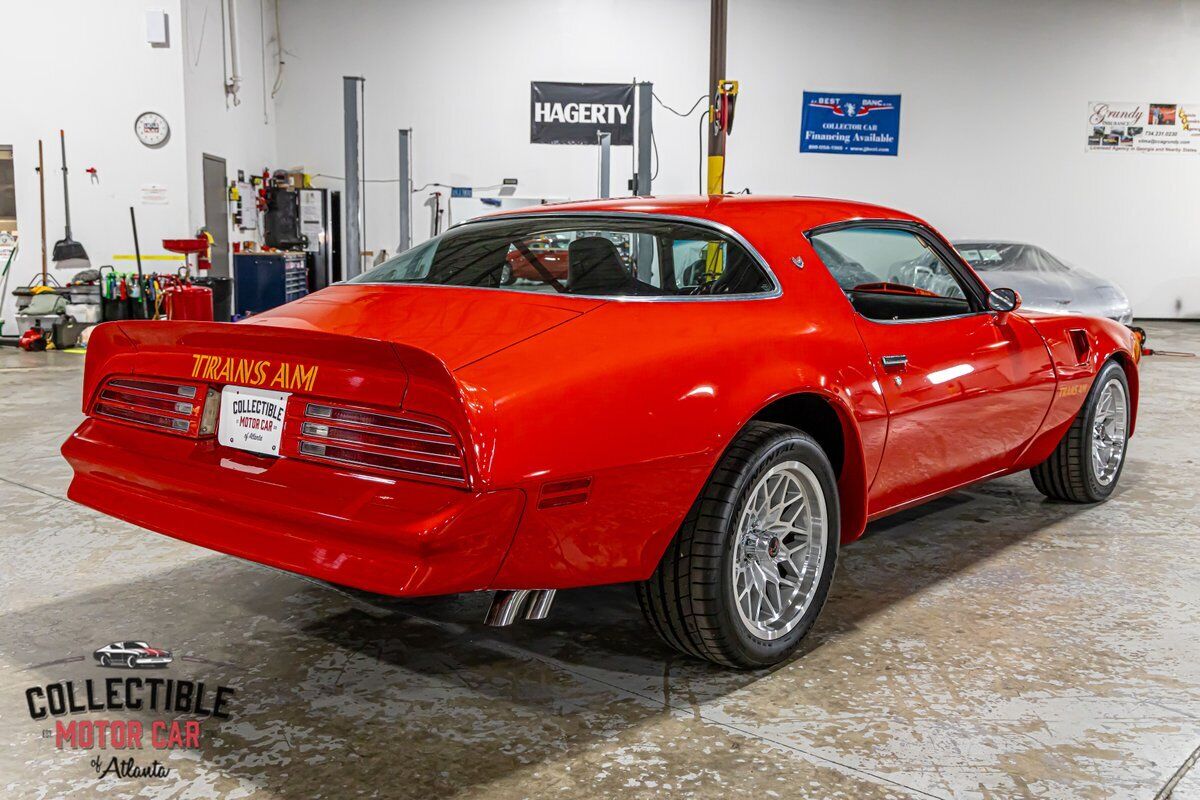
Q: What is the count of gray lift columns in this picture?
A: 4